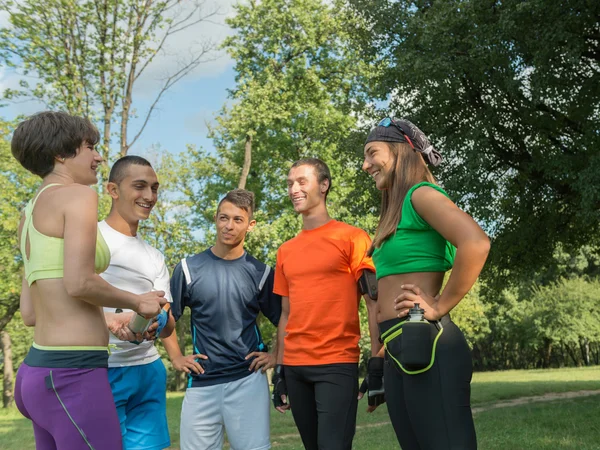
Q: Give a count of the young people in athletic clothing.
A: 5